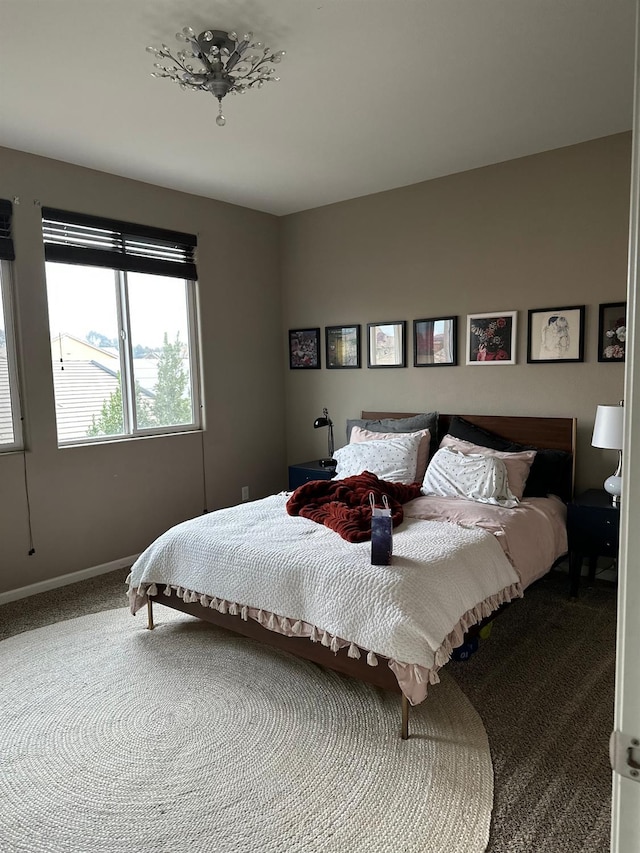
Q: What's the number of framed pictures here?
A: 7